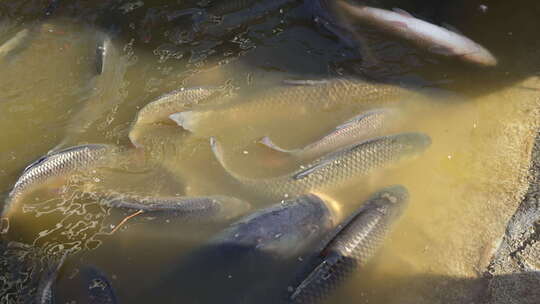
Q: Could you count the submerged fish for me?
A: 13